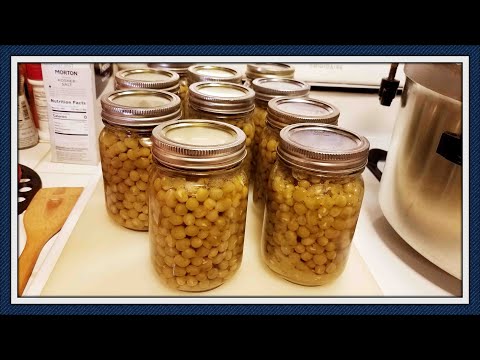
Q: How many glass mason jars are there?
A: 10